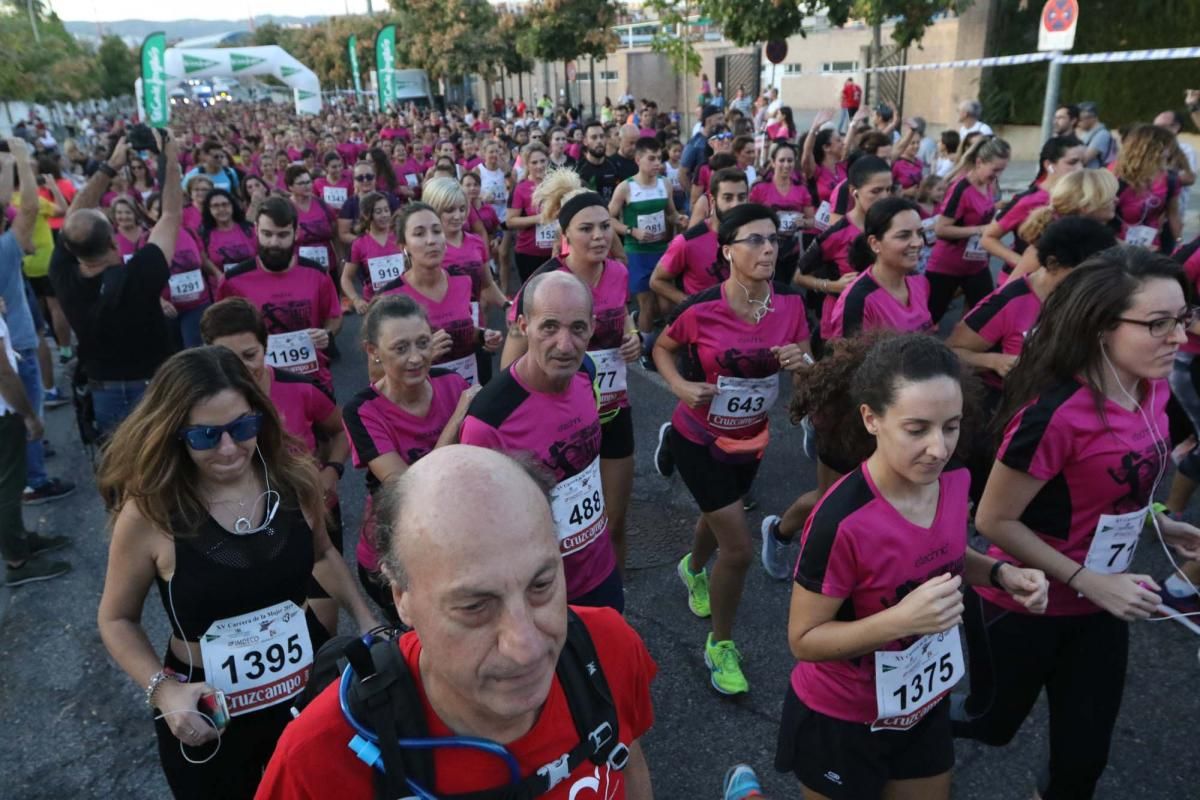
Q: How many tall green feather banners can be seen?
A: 3